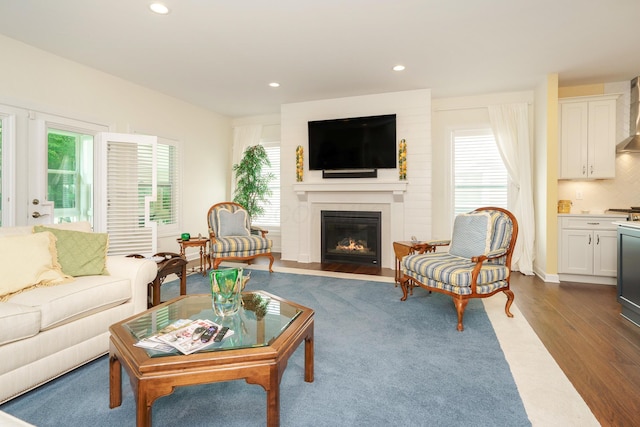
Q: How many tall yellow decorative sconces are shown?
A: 2